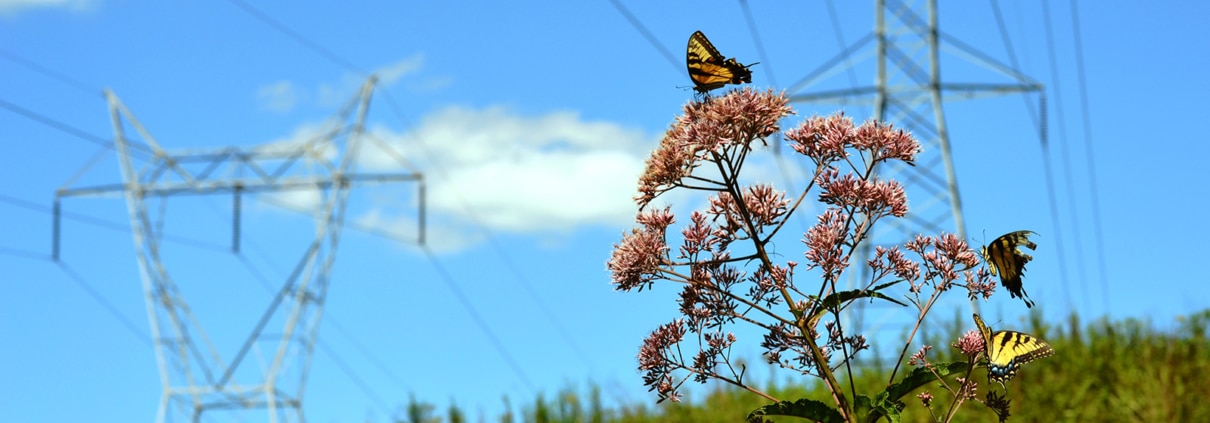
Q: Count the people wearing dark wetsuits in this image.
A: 0